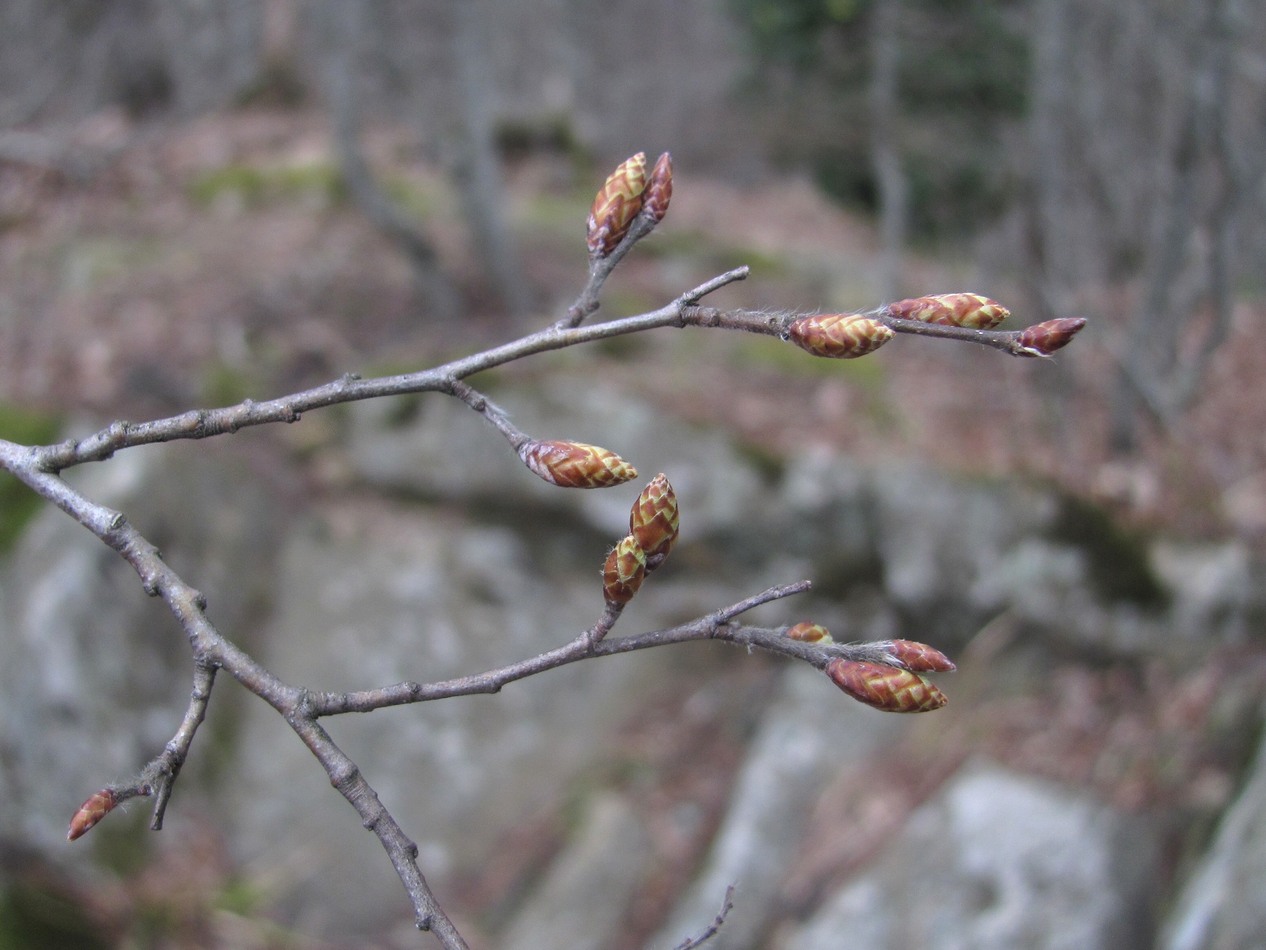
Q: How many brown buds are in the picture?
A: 12